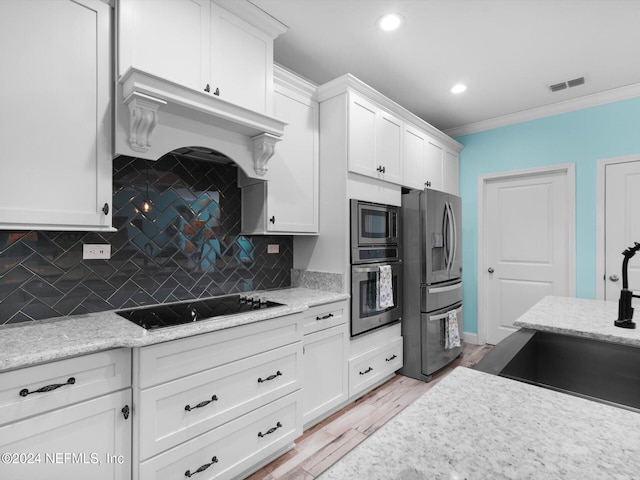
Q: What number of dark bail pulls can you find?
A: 8